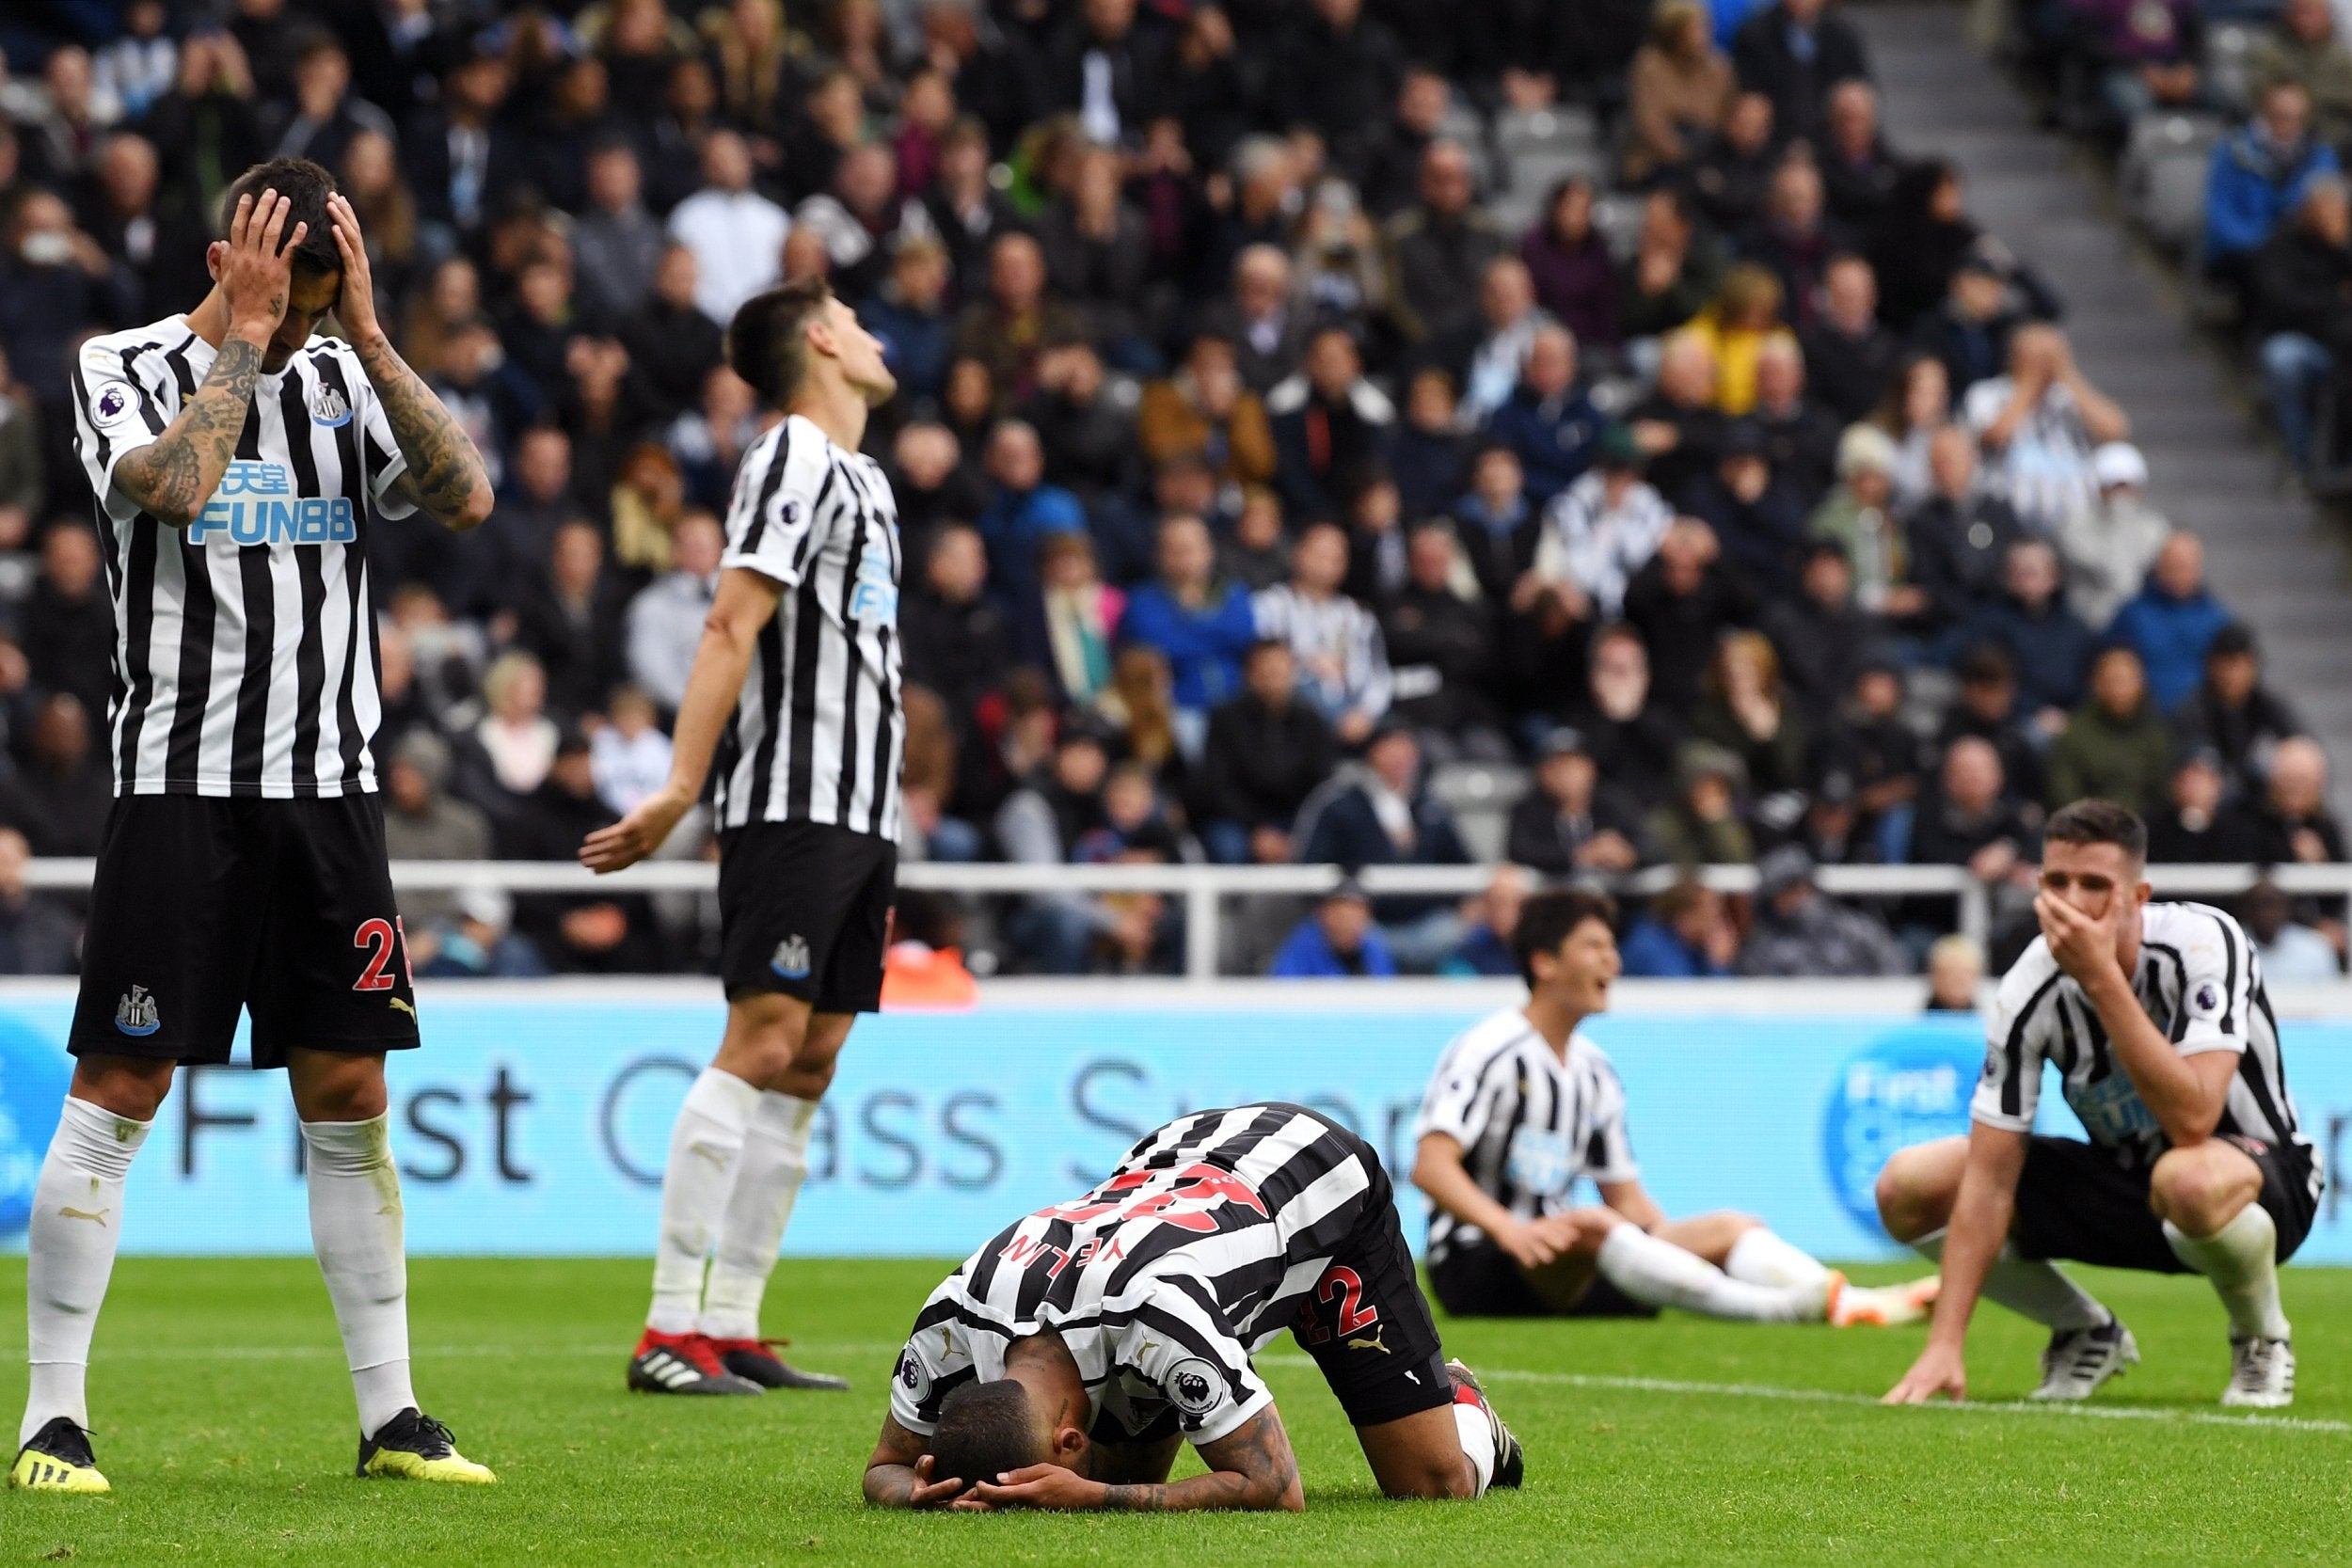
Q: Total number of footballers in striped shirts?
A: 5